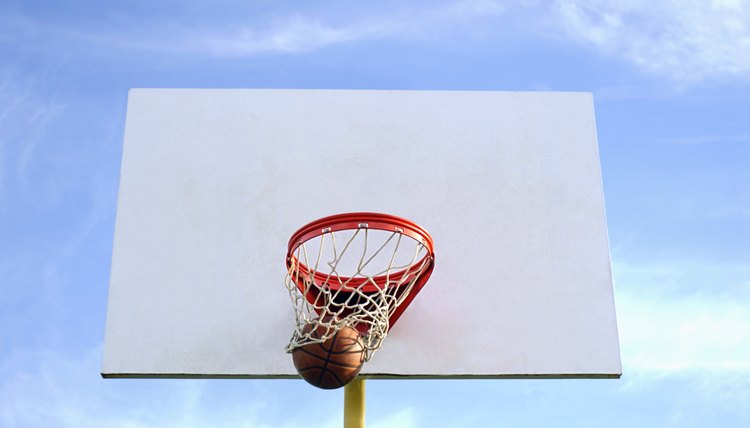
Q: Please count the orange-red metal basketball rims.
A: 1